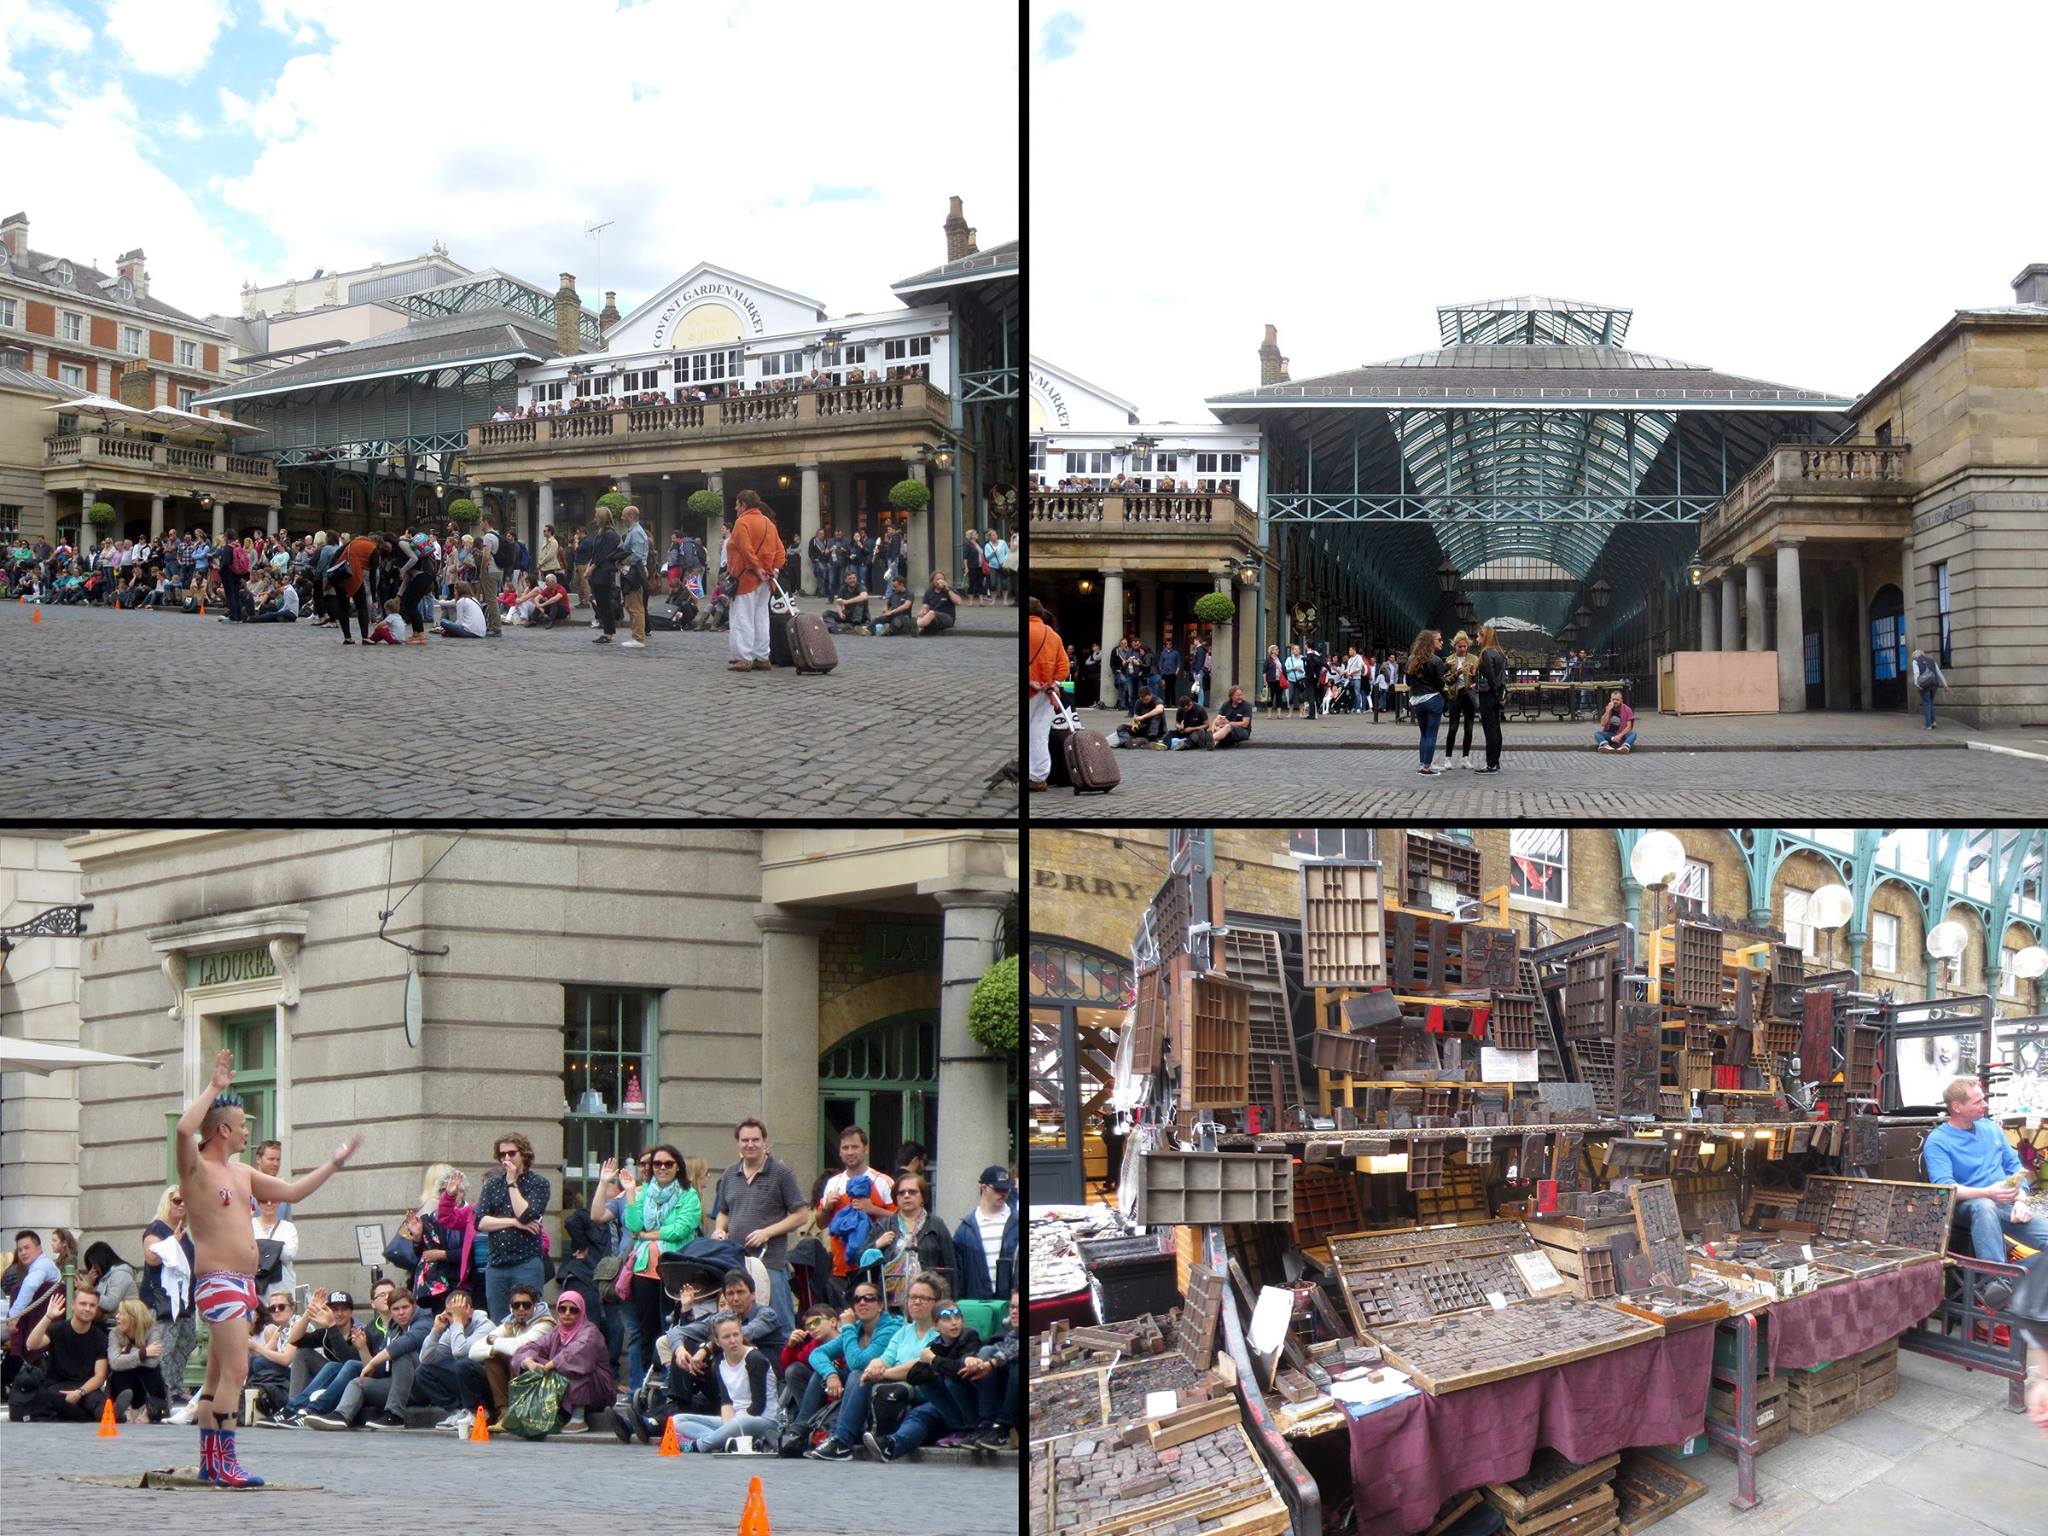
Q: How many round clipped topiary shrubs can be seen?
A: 7